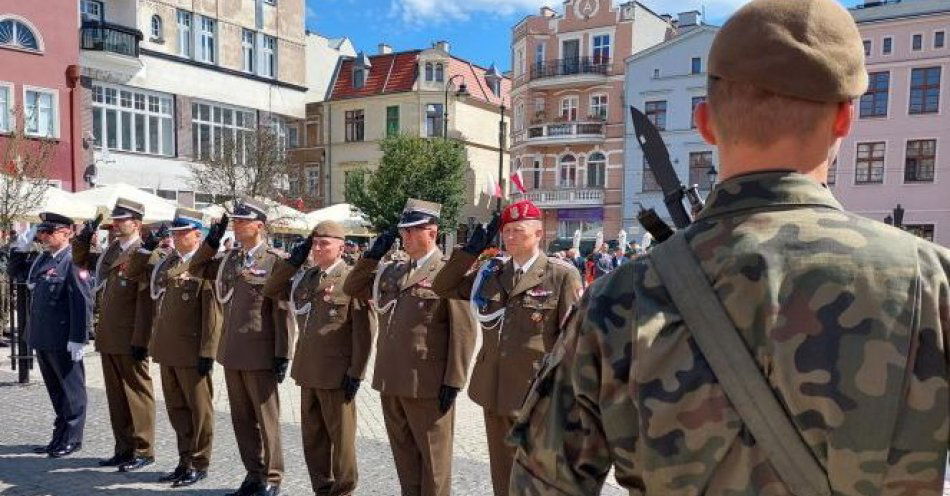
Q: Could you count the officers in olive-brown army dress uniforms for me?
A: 6